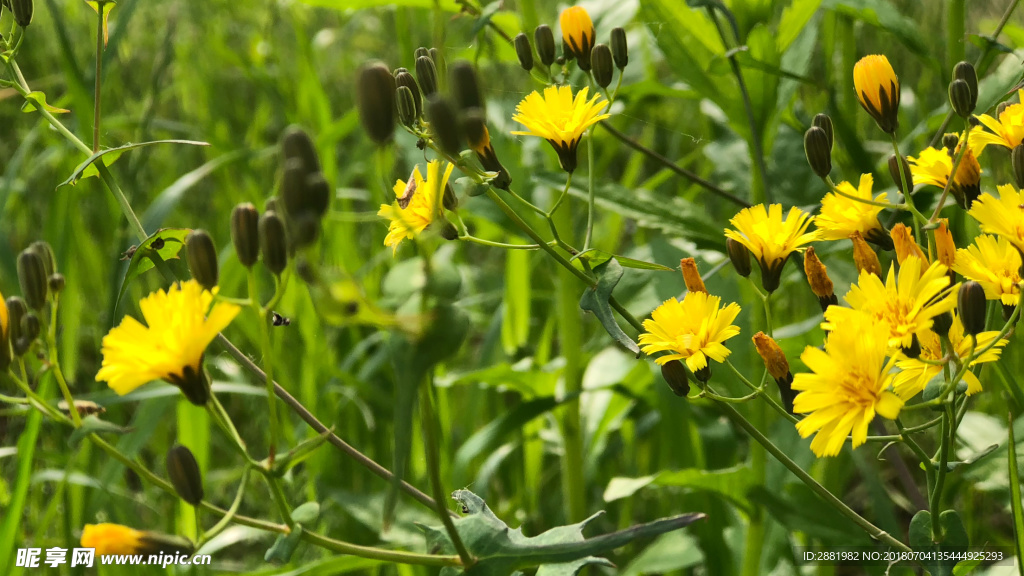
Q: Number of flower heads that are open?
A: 13